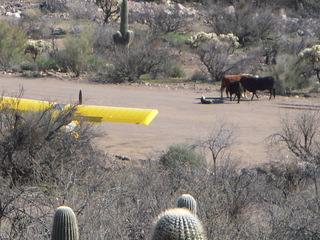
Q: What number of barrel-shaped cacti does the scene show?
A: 3